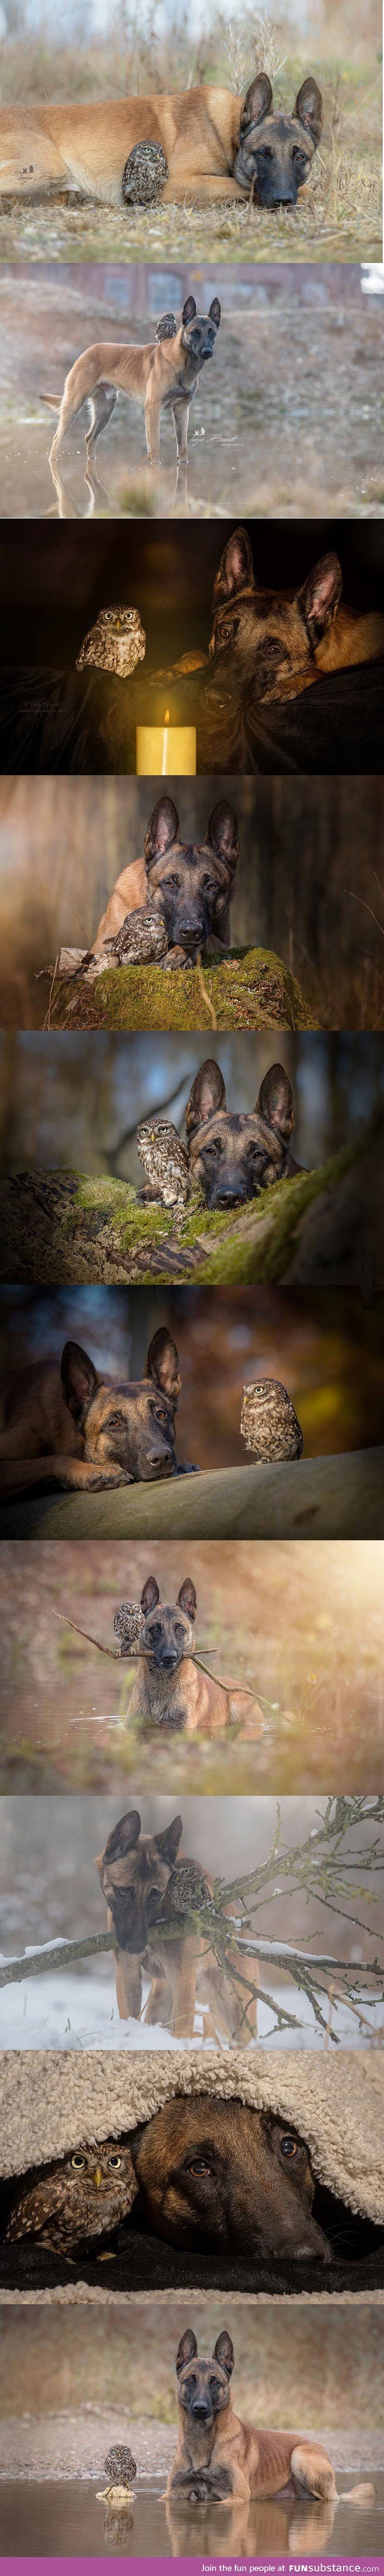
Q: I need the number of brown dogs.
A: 10